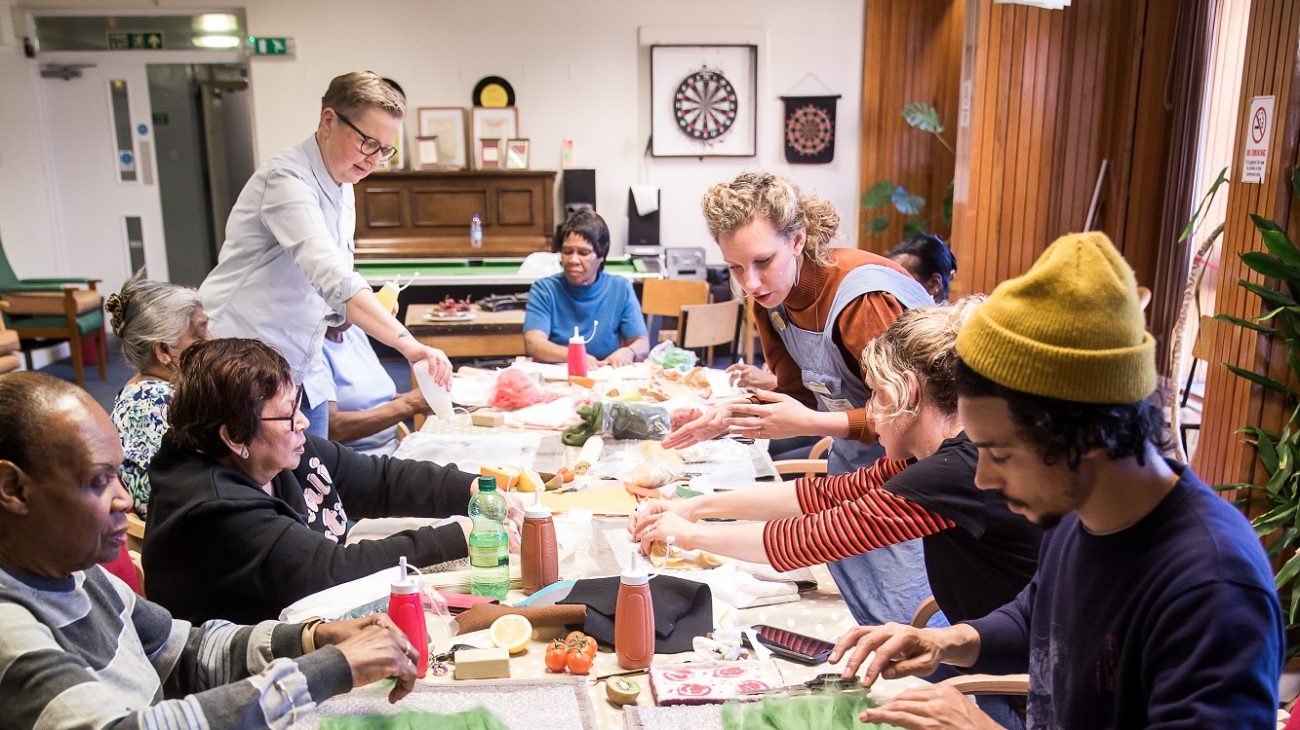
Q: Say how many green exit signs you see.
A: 2